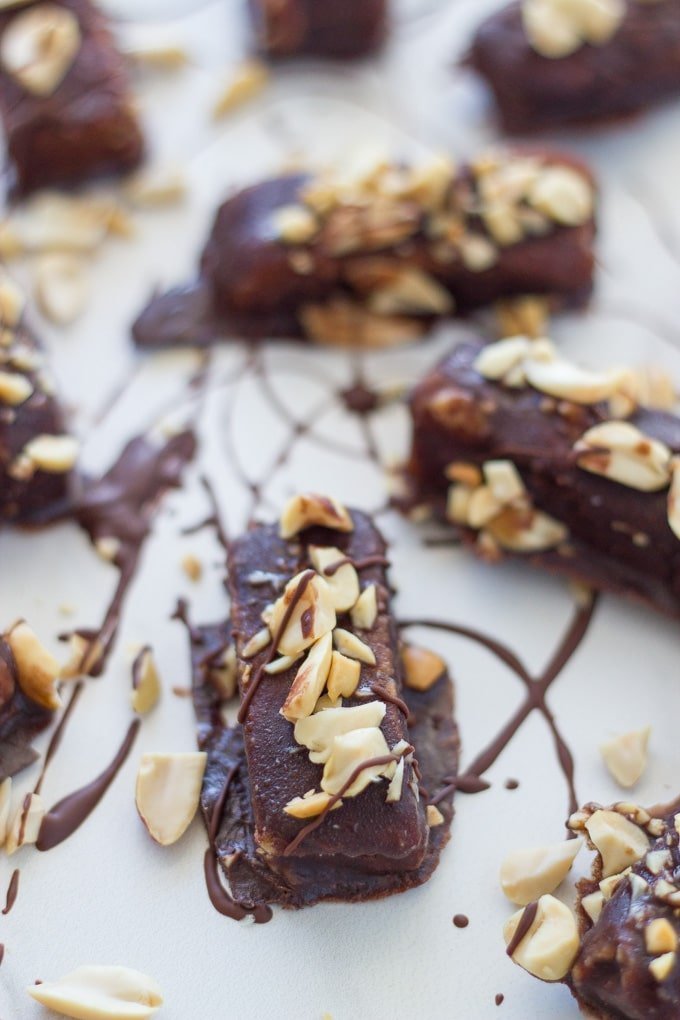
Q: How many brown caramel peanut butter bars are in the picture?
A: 9